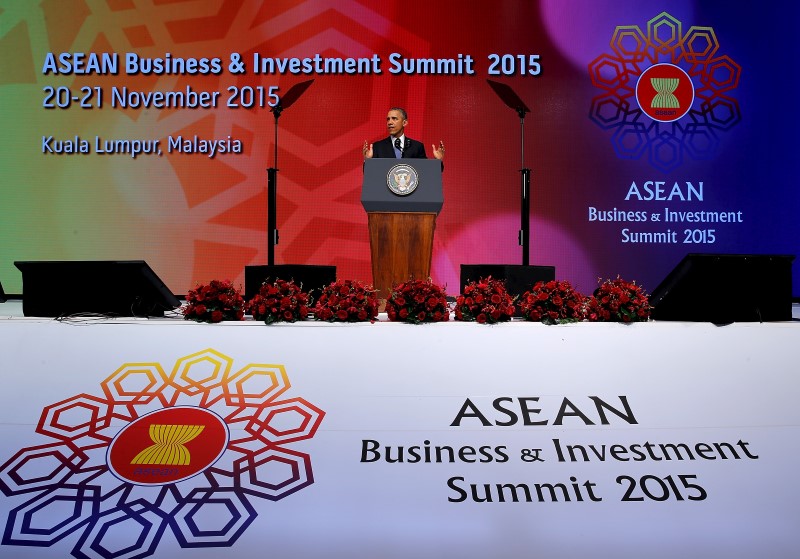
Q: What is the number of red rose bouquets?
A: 7